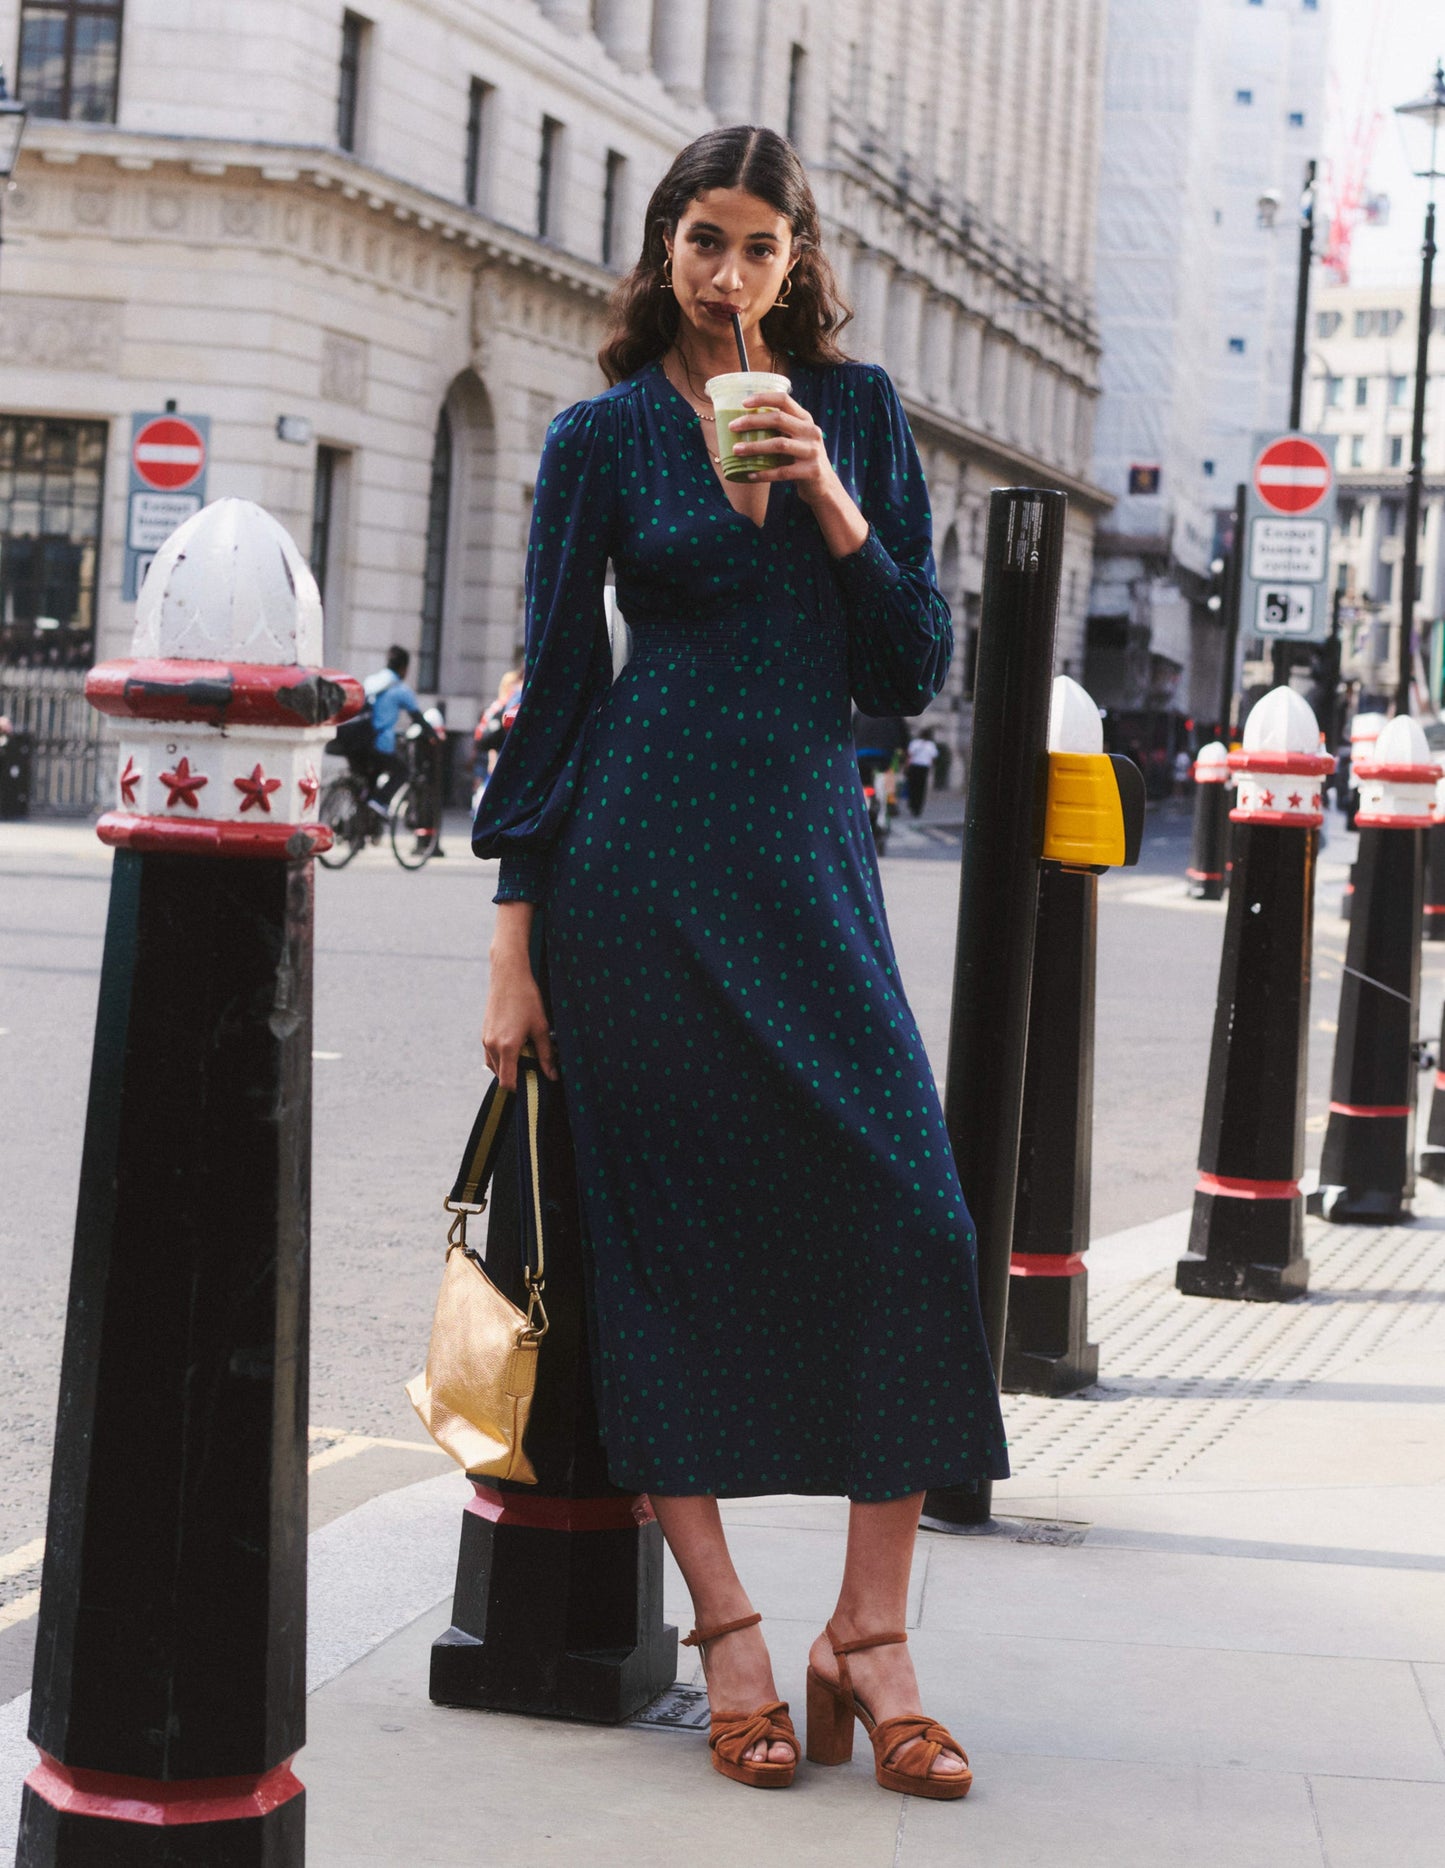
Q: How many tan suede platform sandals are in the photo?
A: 2